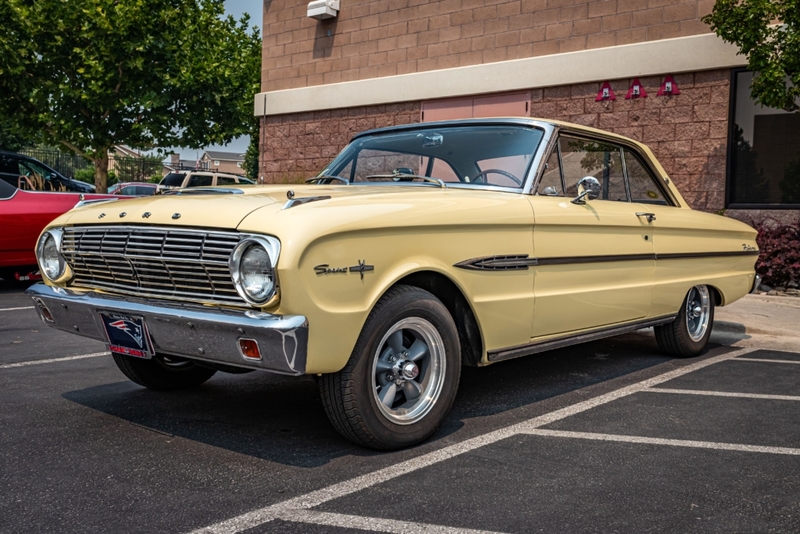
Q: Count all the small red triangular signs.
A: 3